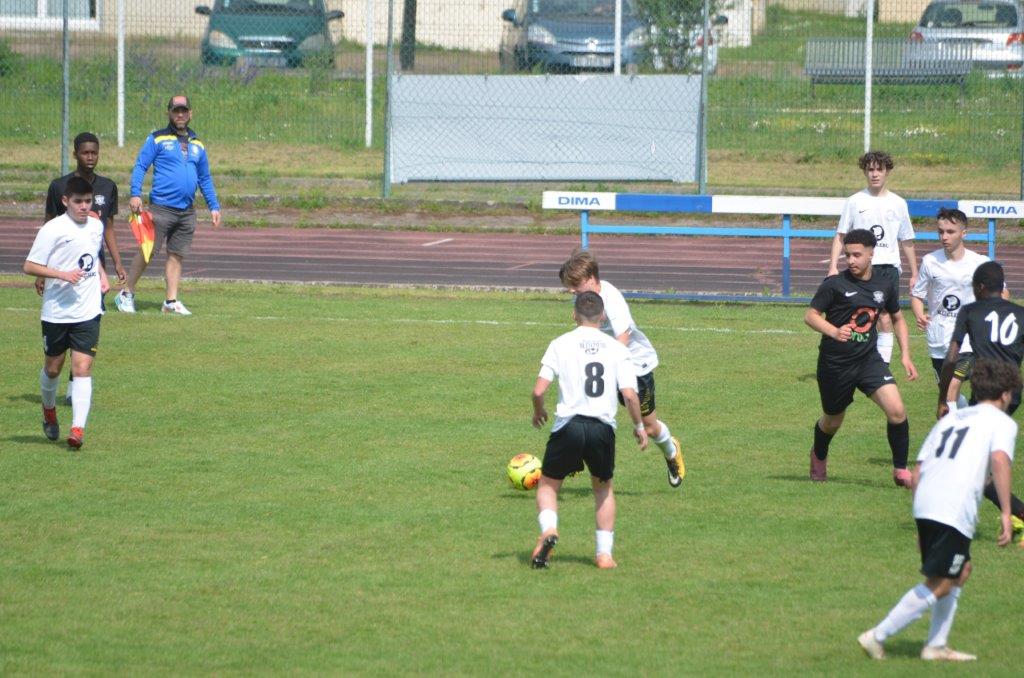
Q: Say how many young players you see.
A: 9